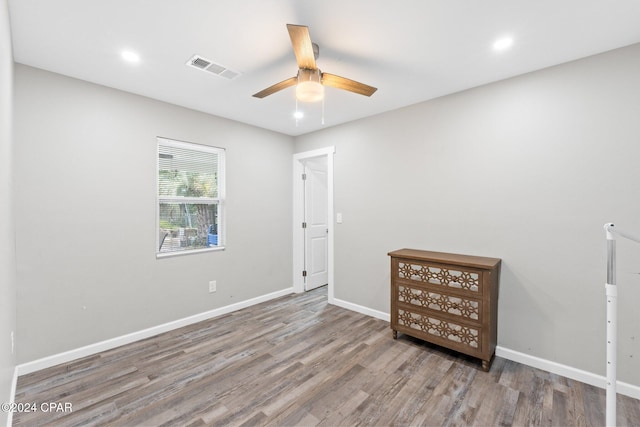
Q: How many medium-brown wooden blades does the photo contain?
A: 3